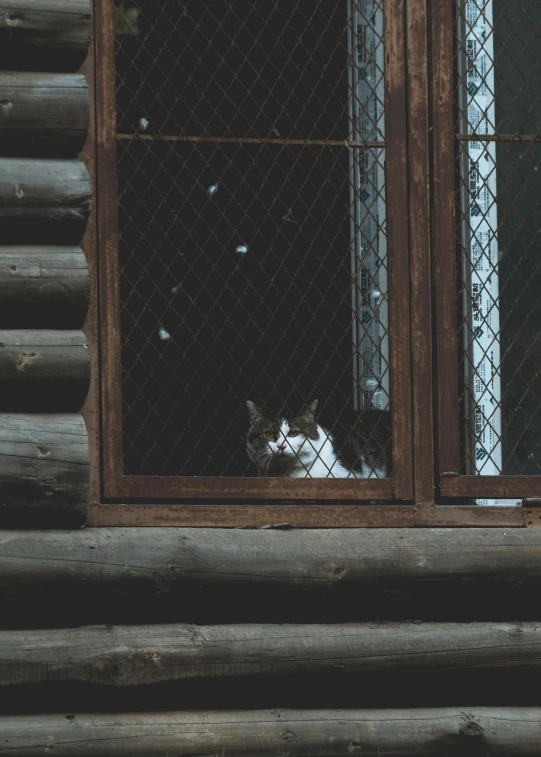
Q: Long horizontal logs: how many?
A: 3